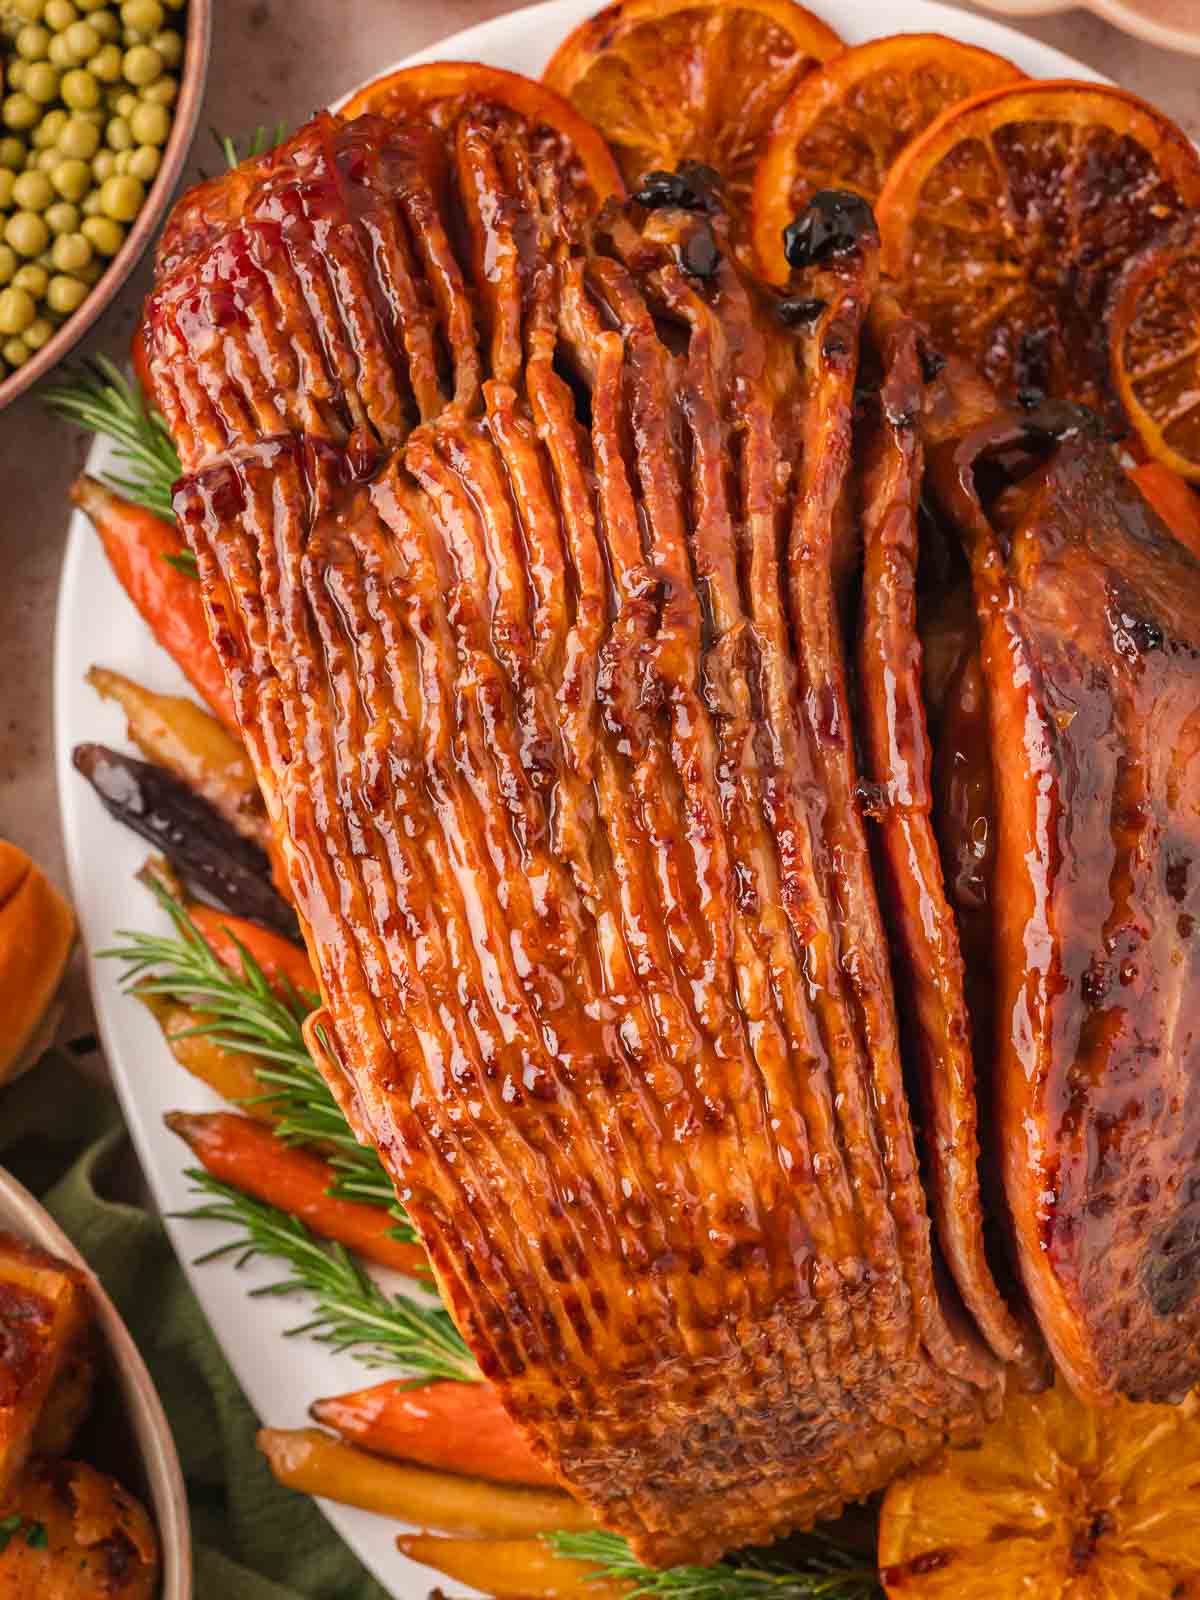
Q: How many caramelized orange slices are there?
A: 6